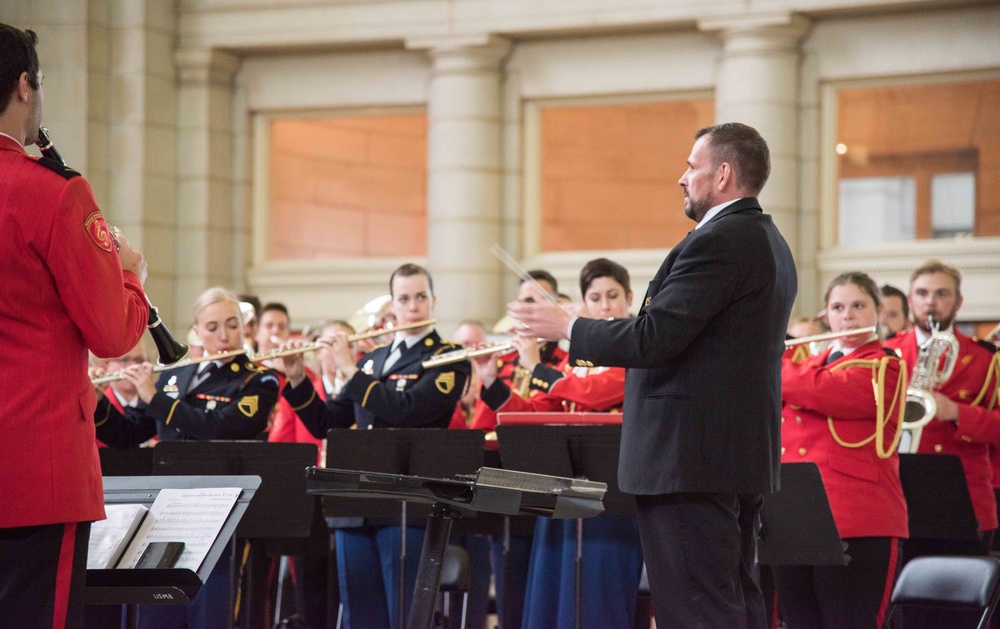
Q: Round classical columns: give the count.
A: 2